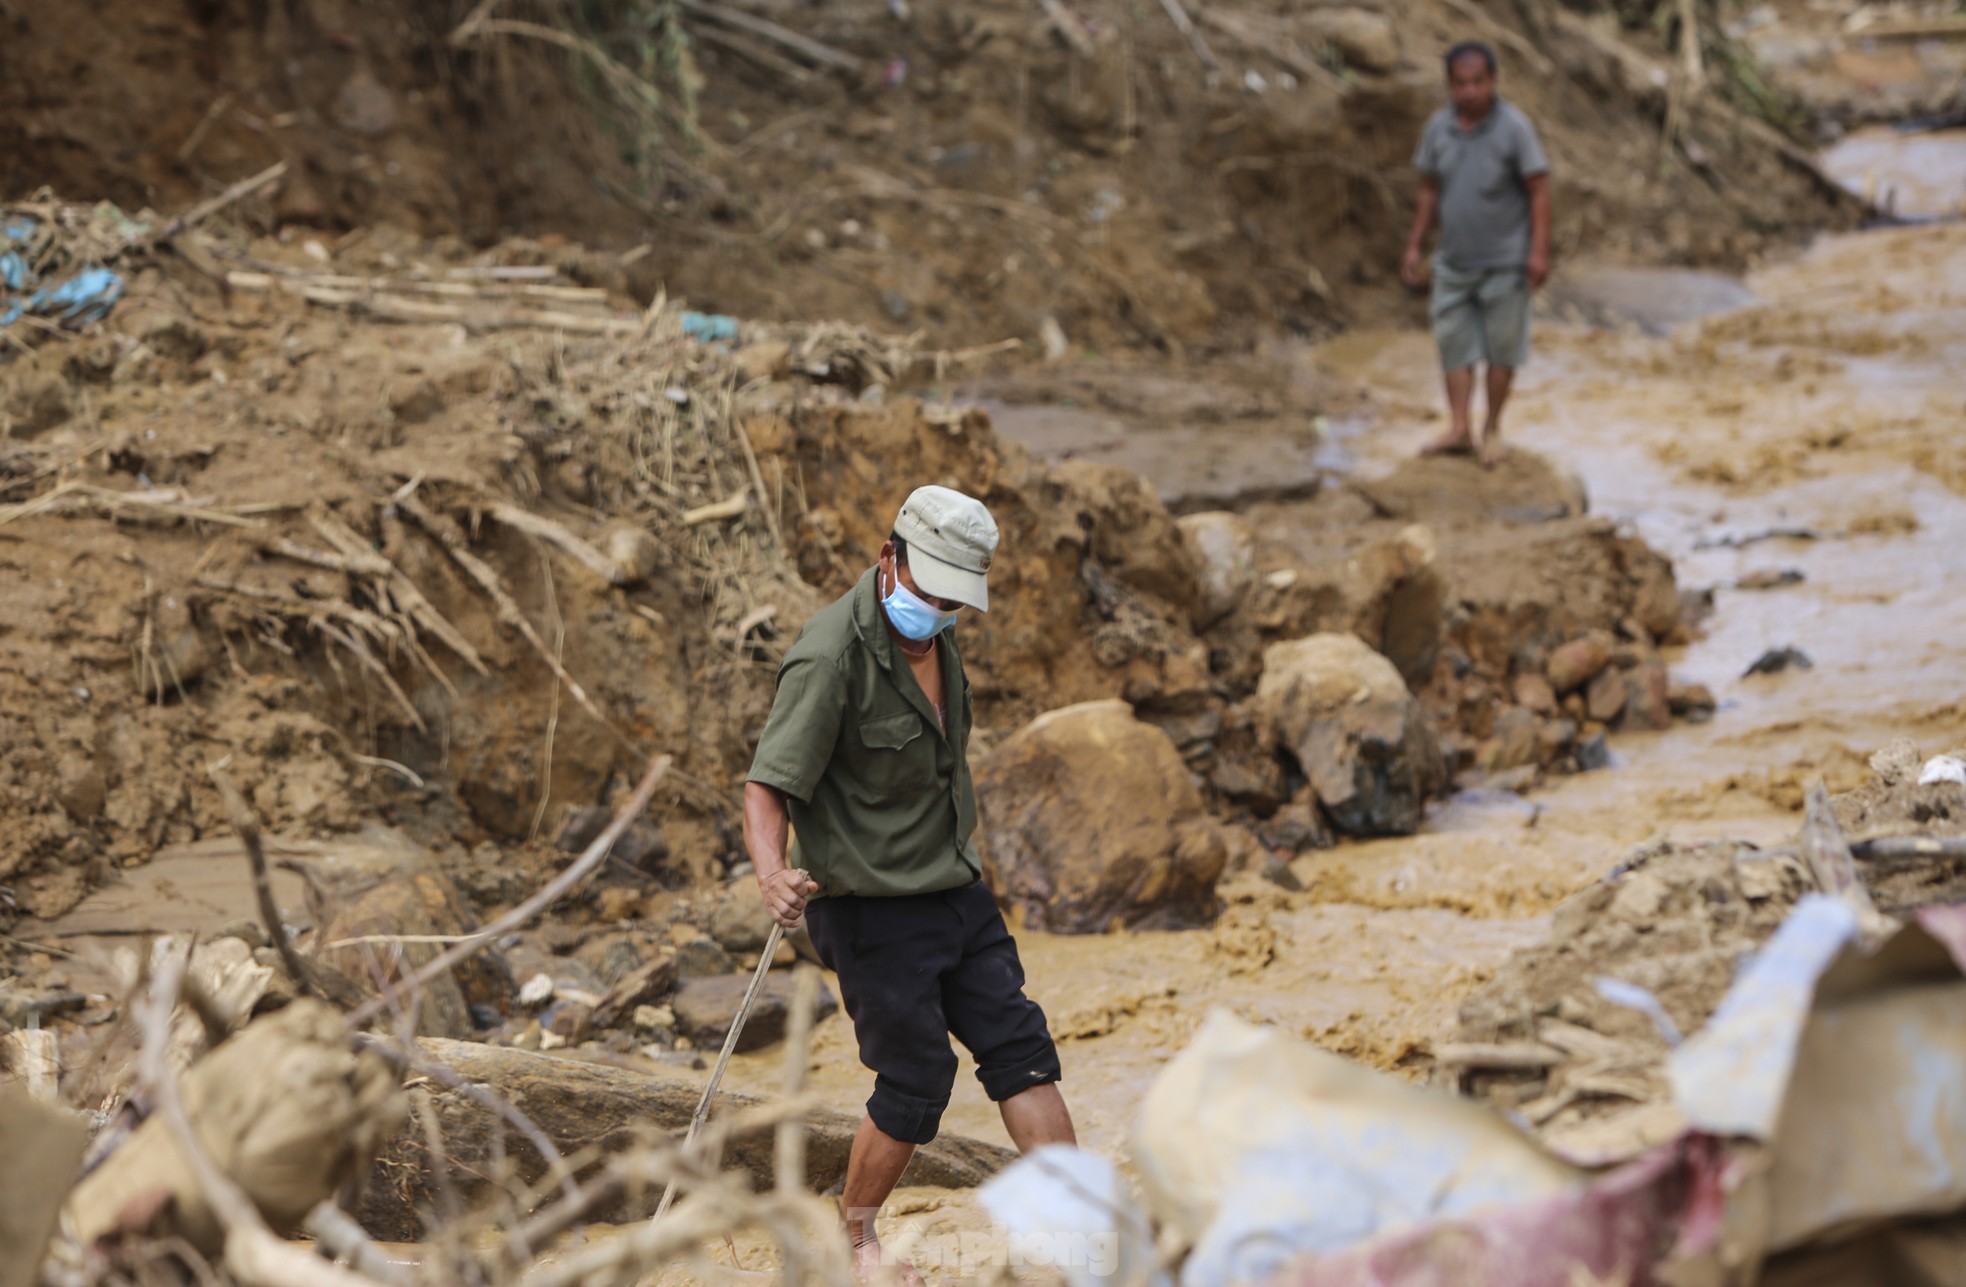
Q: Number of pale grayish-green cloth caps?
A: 1